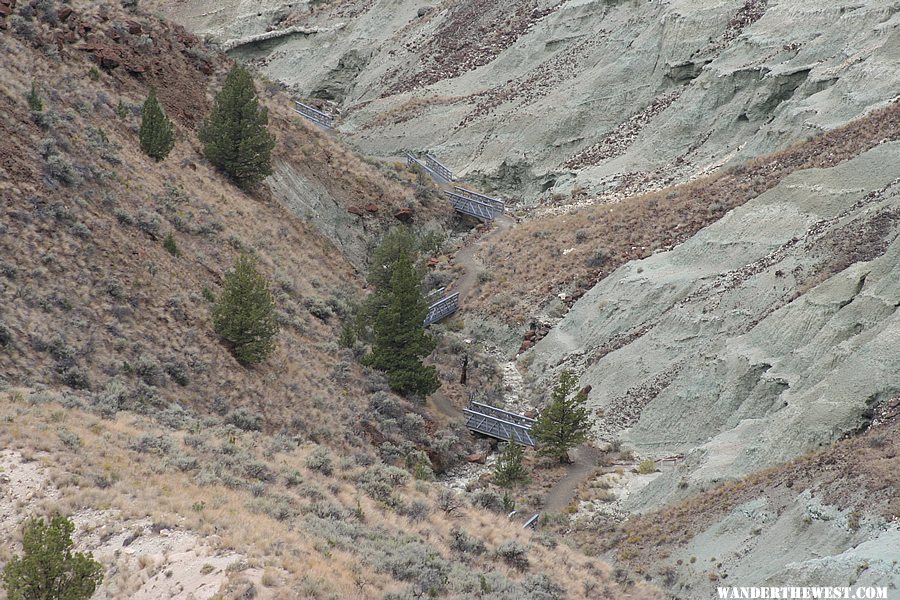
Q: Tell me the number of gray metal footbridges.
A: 6